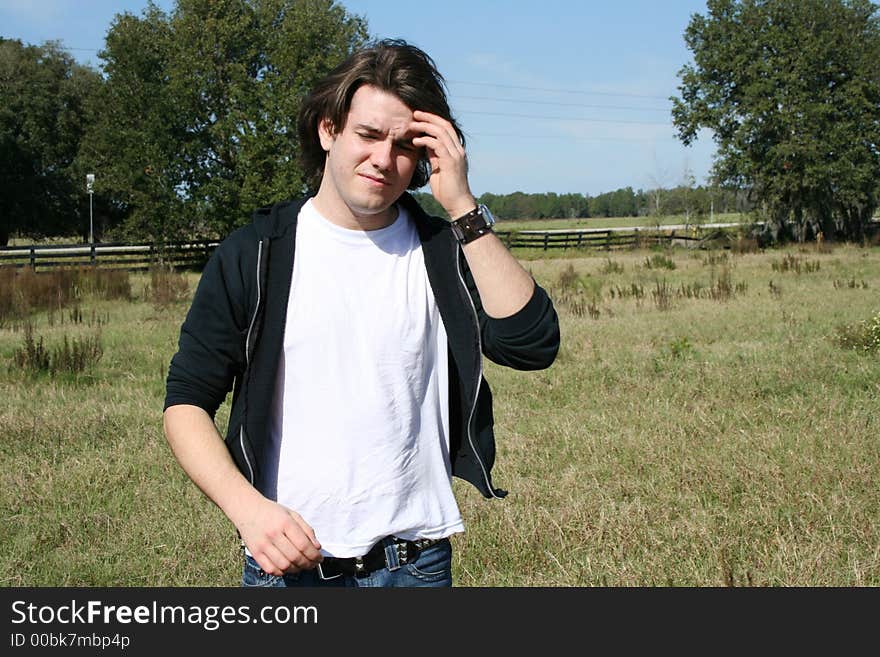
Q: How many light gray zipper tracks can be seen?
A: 2